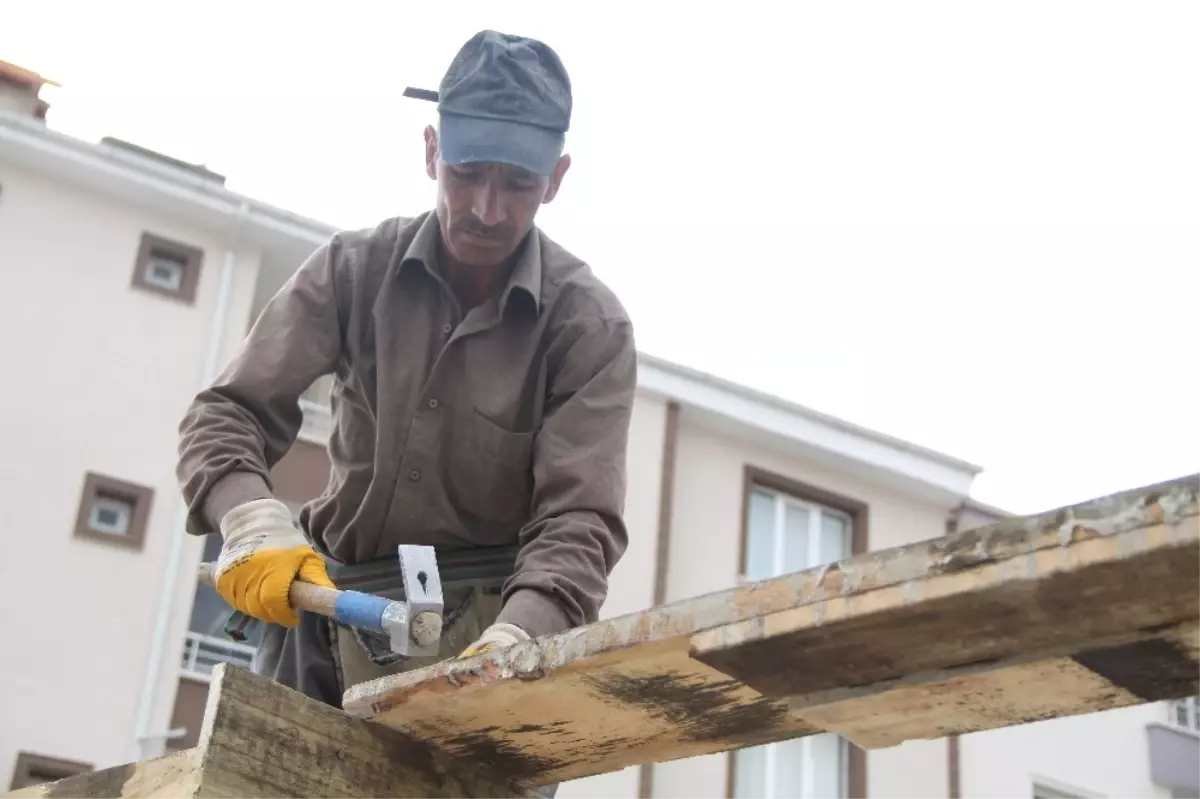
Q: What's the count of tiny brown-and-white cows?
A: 0